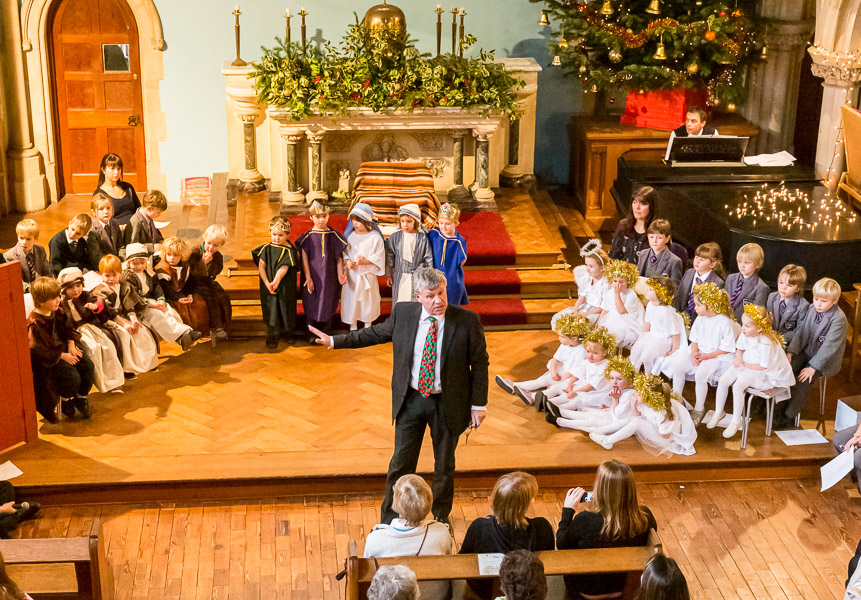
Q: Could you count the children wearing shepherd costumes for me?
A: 6